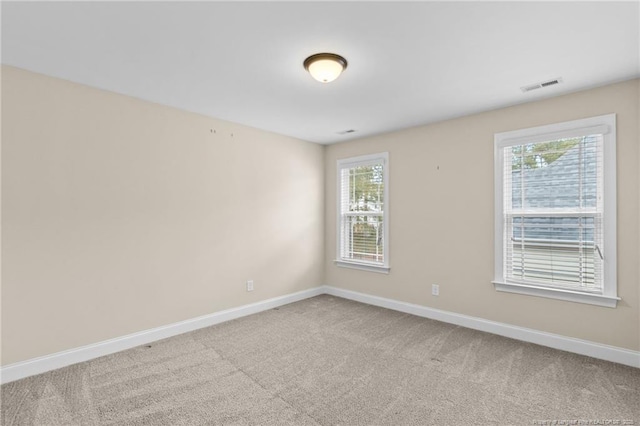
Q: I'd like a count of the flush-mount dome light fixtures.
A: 1